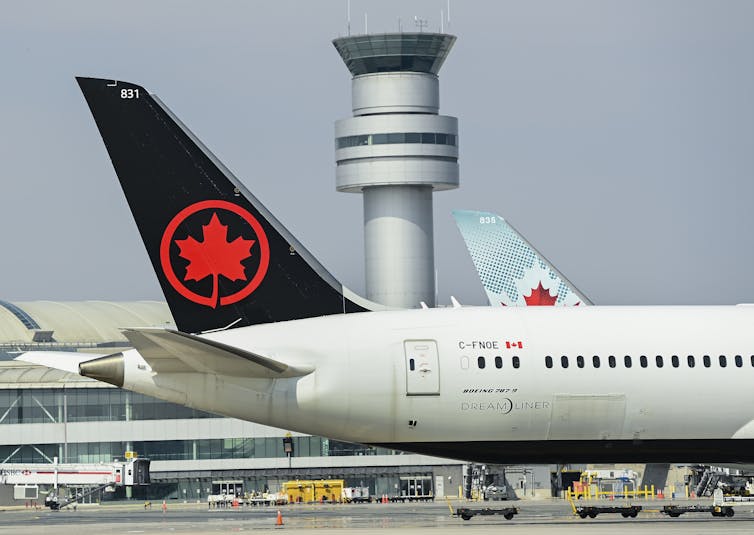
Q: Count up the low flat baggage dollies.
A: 3